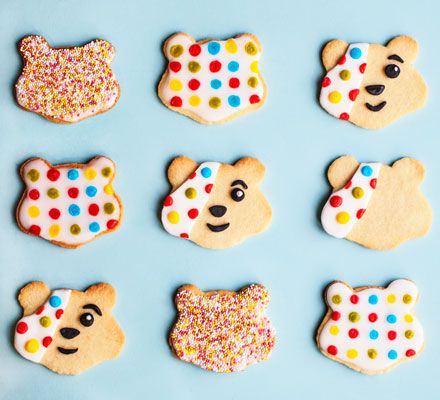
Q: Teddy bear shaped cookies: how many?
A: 9